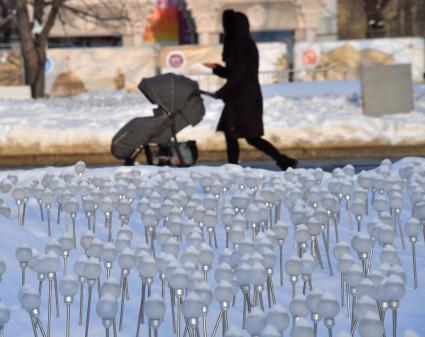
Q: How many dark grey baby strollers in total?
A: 1